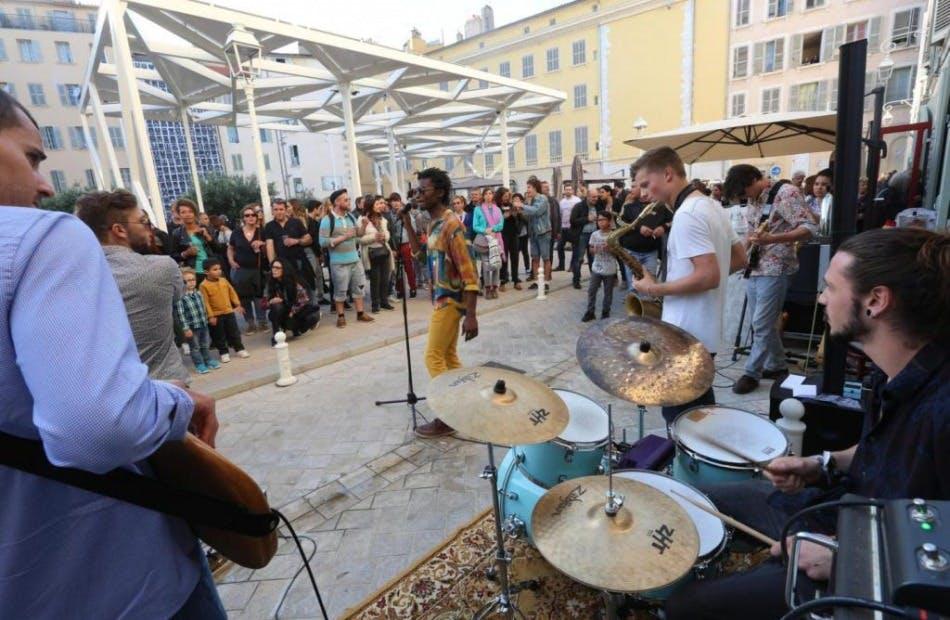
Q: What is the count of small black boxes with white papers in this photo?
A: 1